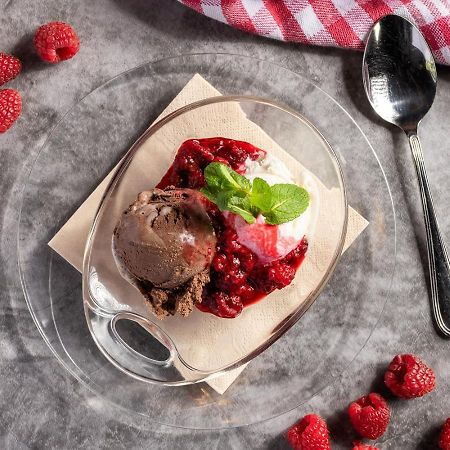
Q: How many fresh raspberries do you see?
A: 8